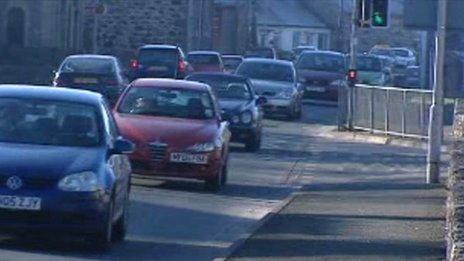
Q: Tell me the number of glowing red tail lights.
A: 2